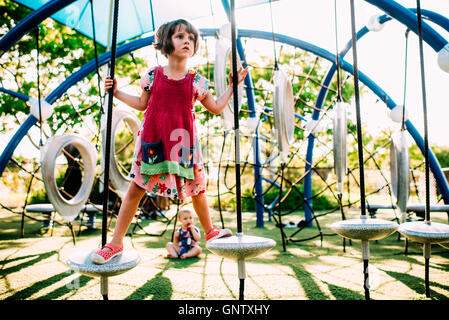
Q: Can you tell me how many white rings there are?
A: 6